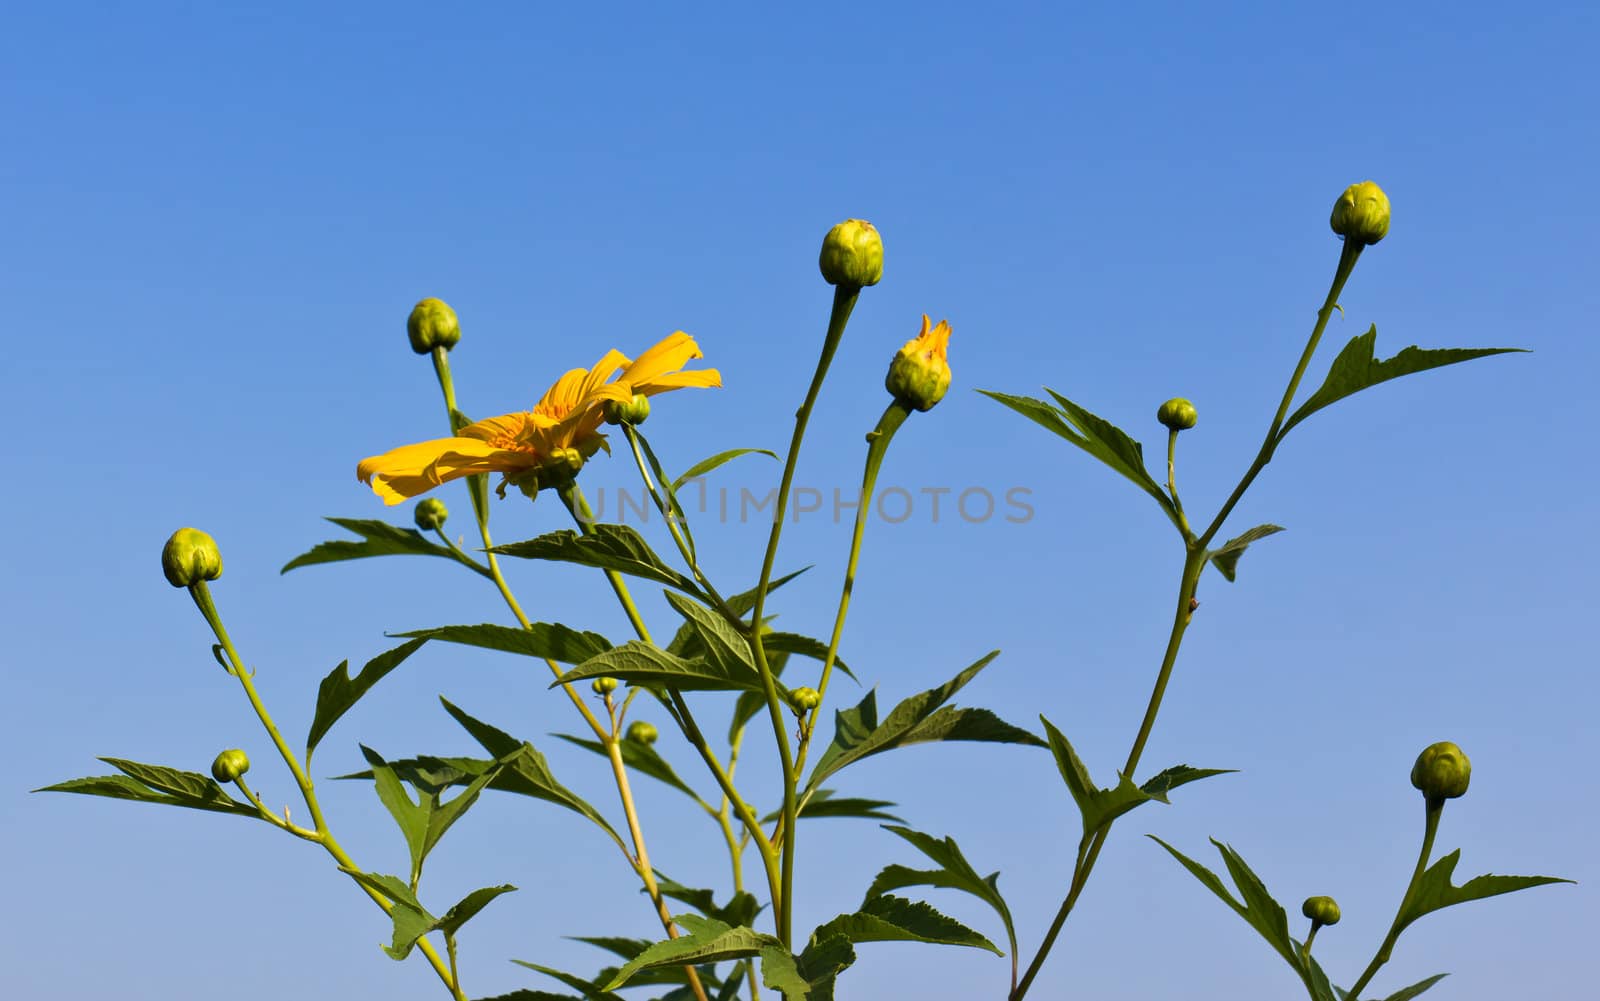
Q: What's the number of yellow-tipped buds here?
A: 1